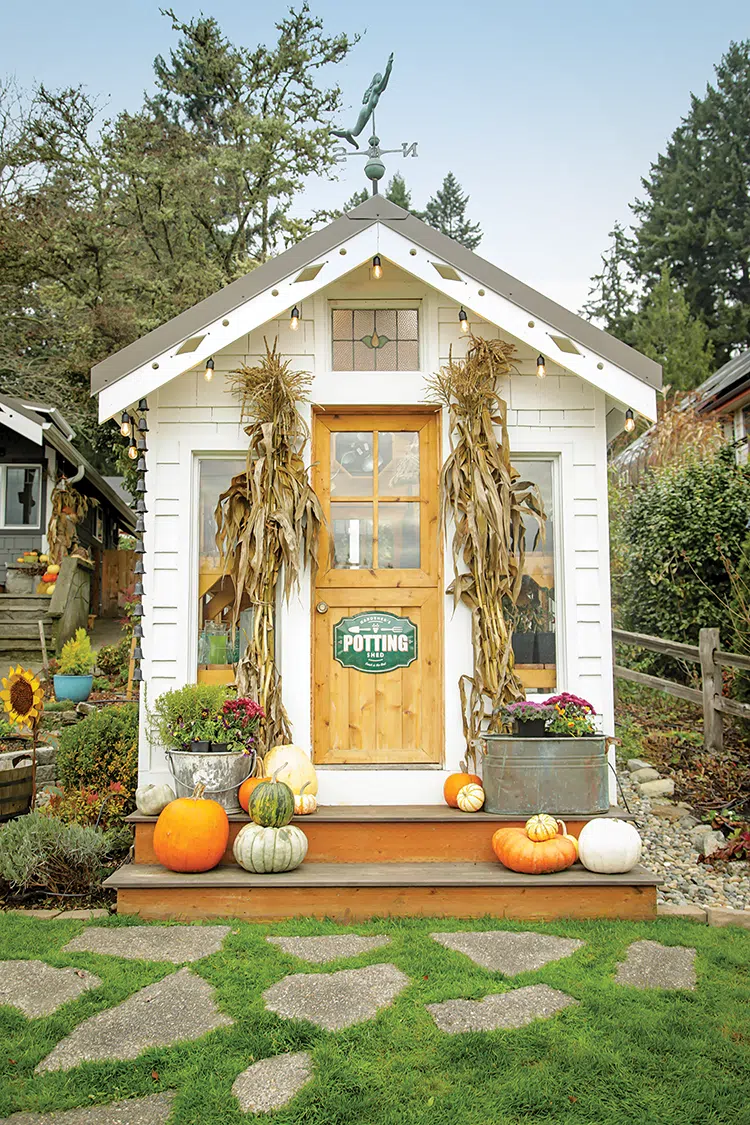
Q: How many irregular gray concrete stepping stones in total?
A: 10